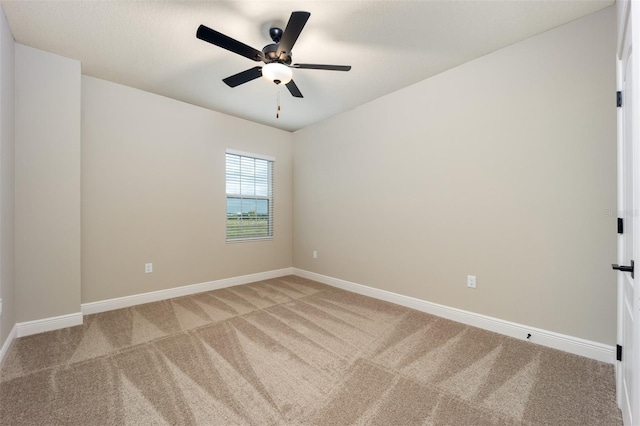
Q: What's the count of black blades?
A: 5